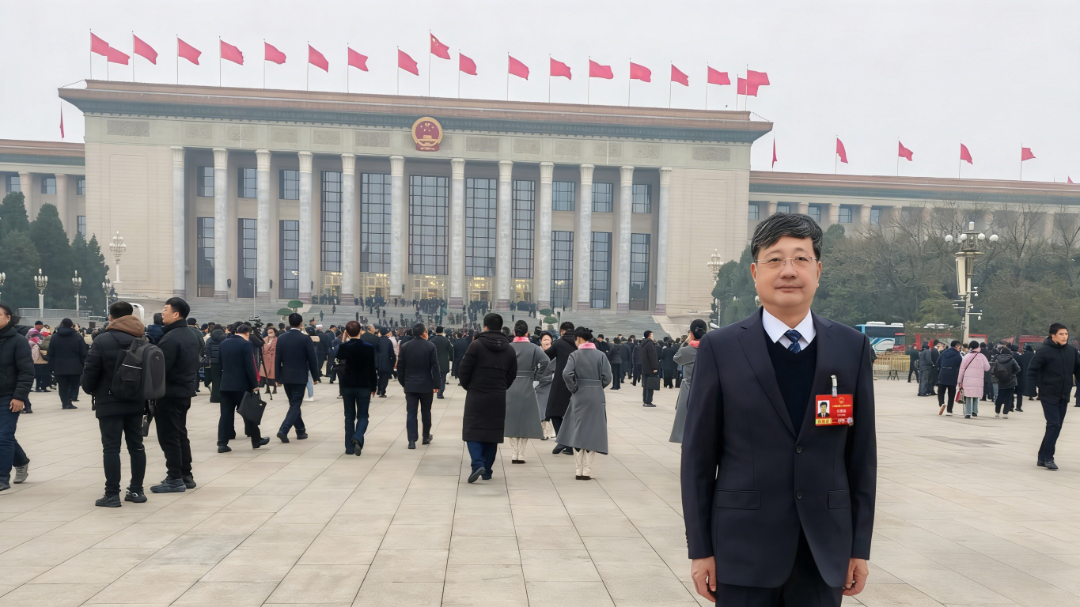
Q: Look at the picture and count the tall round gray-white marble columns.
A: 12